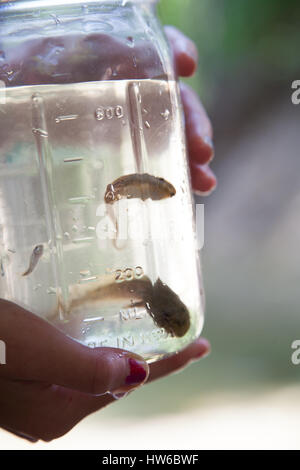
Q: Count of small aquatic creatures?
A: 3